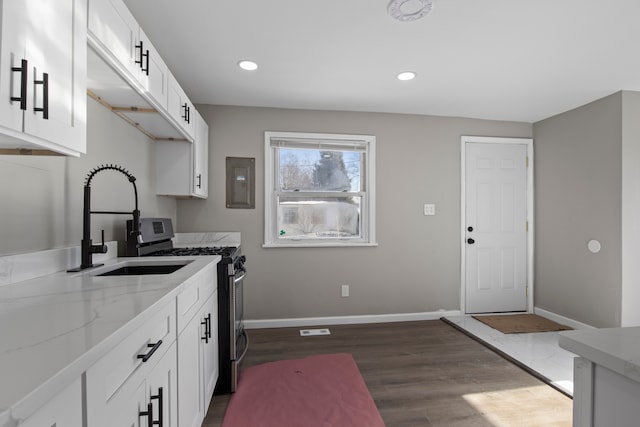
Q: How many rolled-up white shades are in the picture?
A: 1